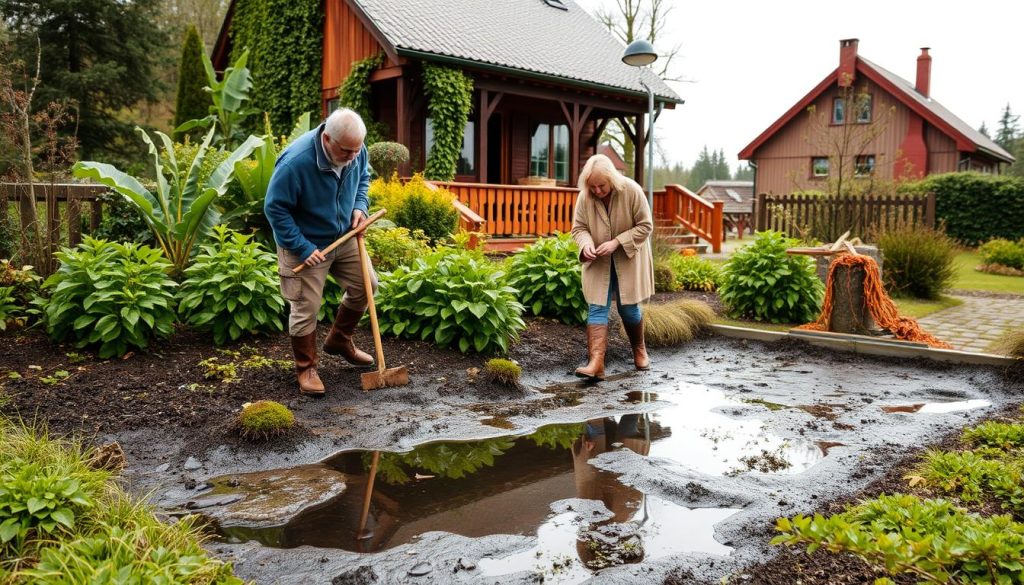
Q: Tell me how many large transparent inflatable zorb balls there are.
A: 0